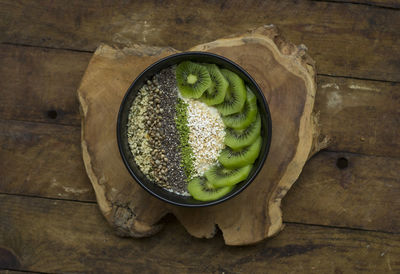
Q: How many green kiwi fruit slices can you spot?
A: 8